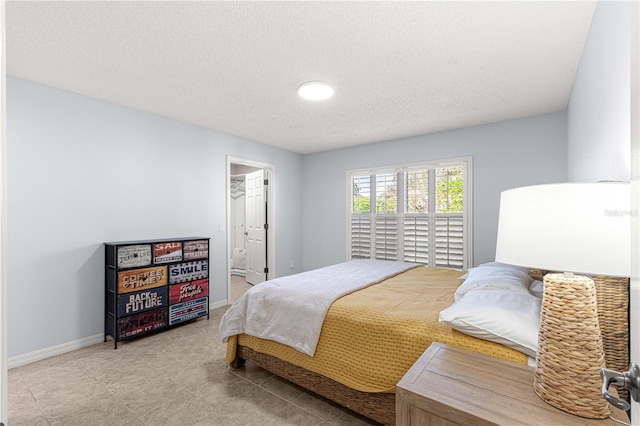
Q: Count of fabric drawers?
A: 9